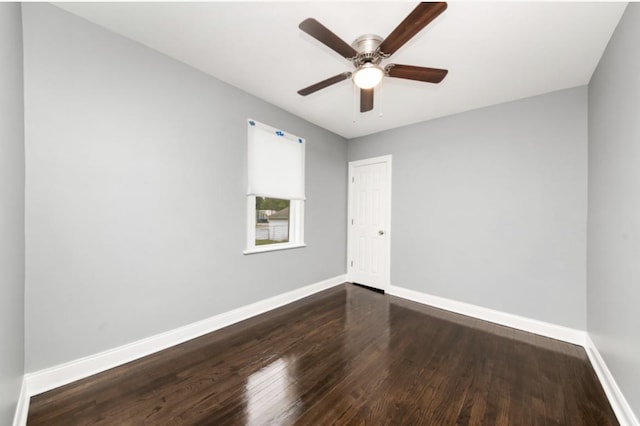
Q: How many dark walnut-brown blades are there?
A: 5